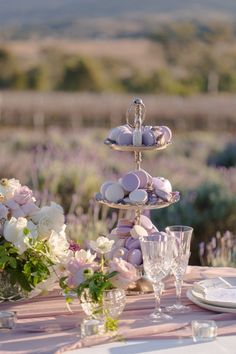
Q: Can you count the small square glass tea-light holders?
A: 3